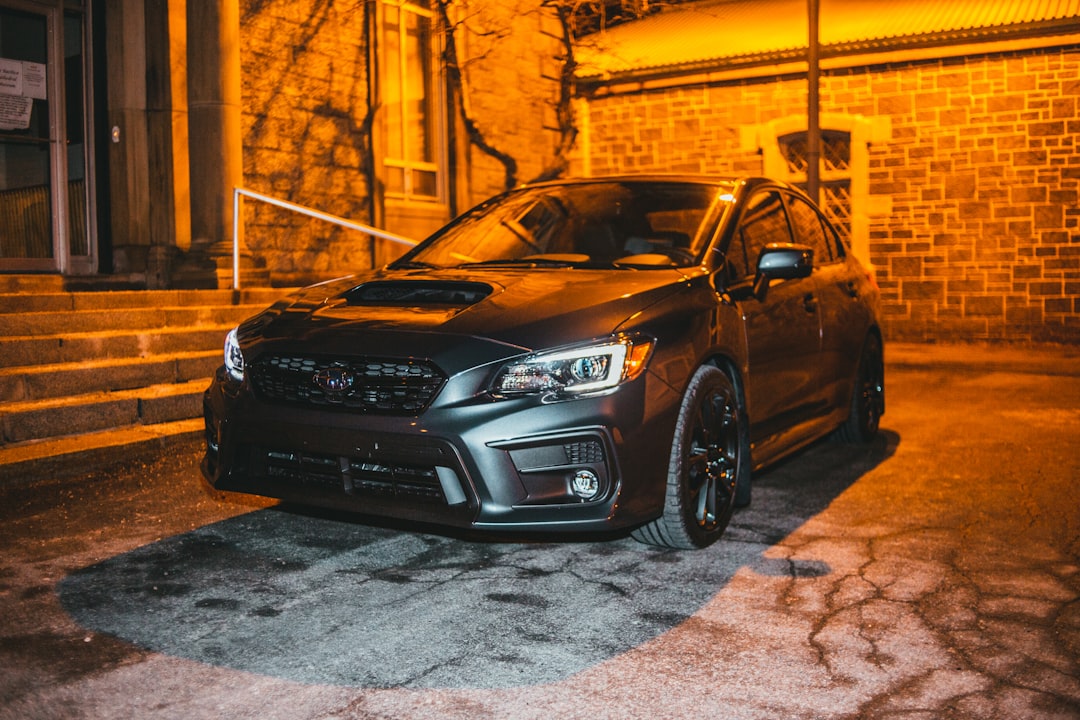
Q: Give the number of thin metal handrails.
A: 1